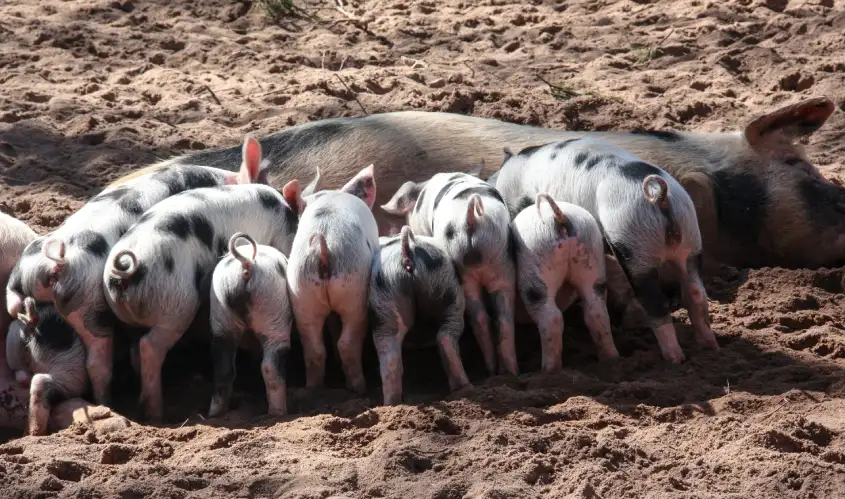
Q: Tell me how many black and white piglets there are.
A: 9